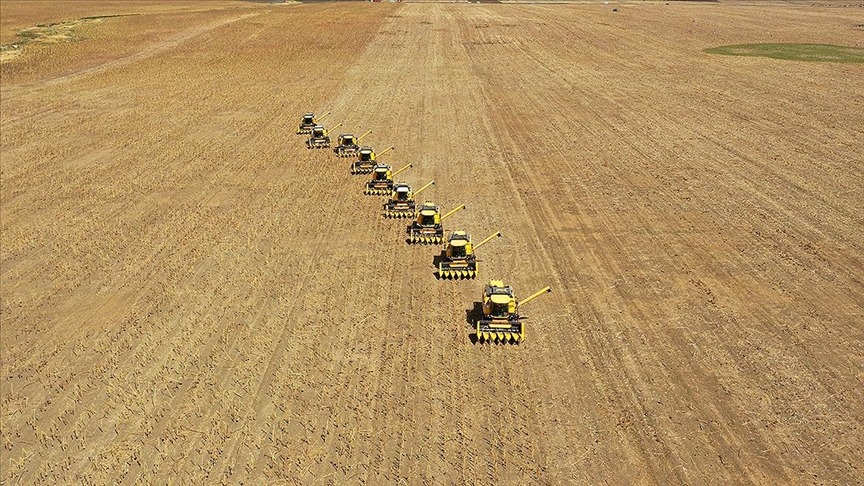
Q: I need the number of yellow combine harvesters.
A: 9